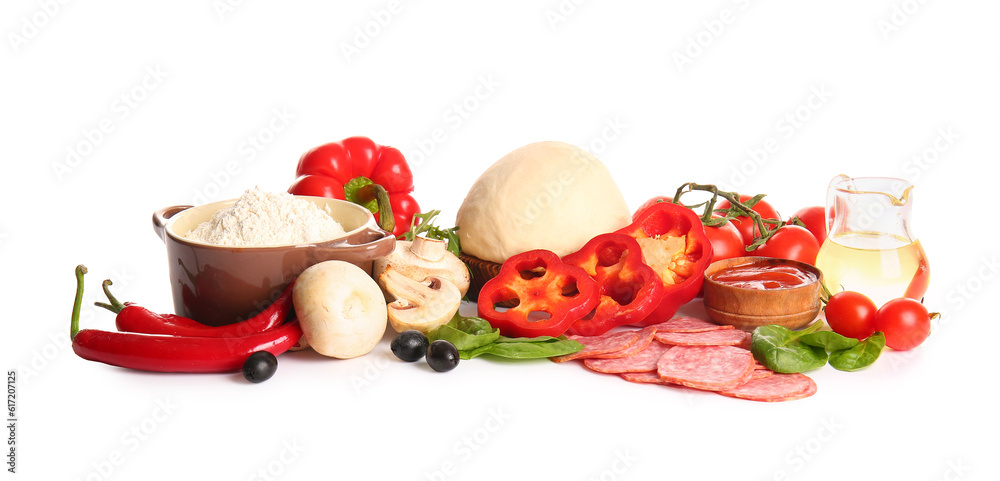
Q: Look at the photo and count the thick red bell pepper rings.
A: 3